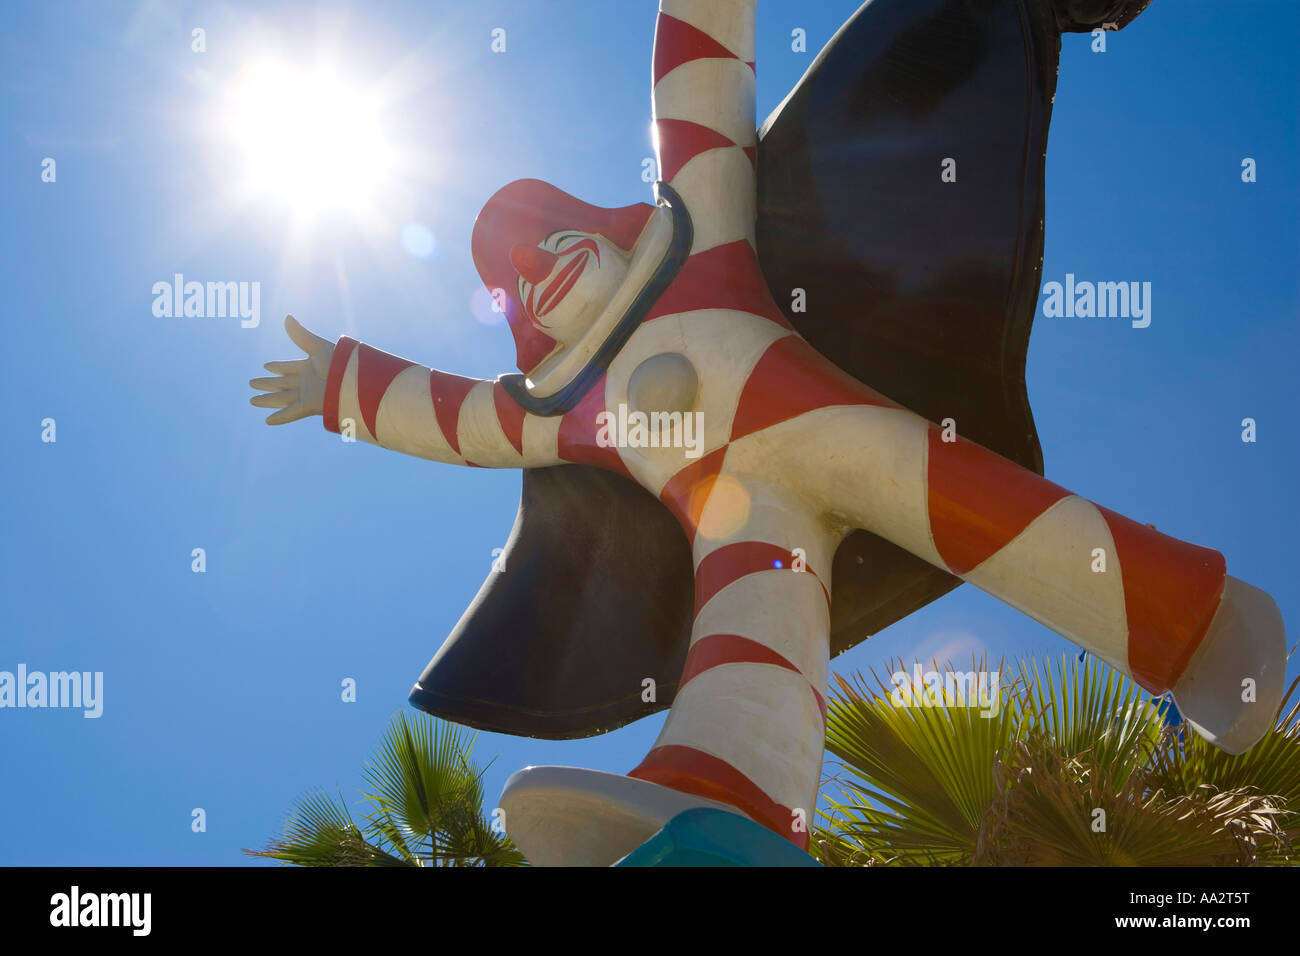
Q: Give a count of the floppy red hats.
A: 1